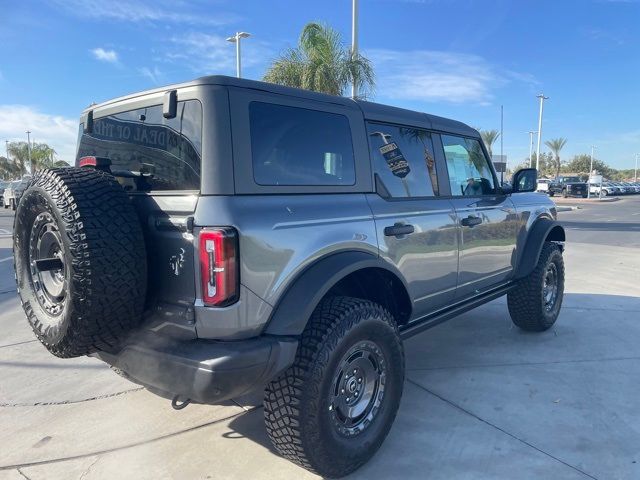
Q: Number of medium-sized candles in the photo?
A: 0